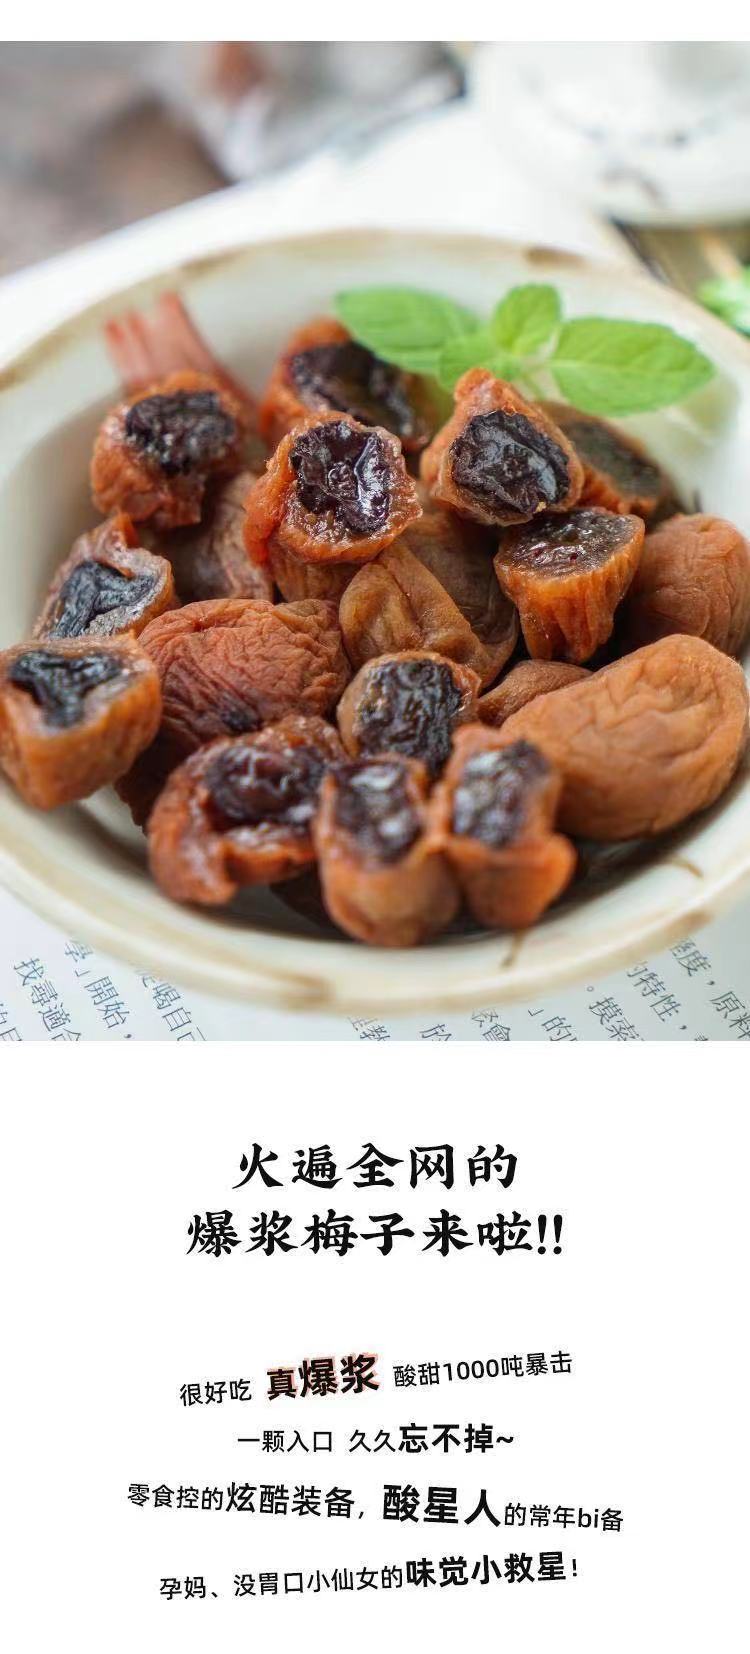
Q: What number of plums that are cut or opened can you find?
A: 12